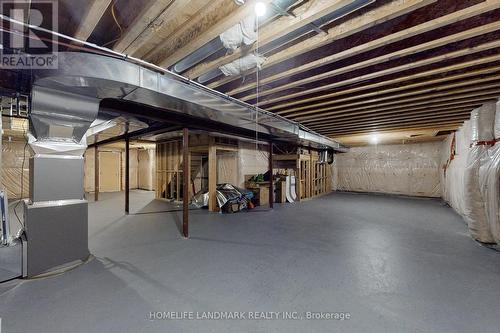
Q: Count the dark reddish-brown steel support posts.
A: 4